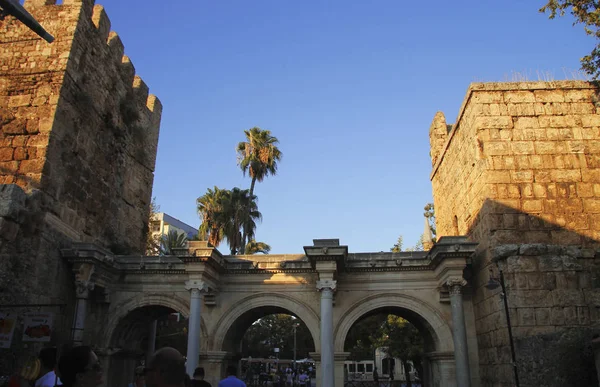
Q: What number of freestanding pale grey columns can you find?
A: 4